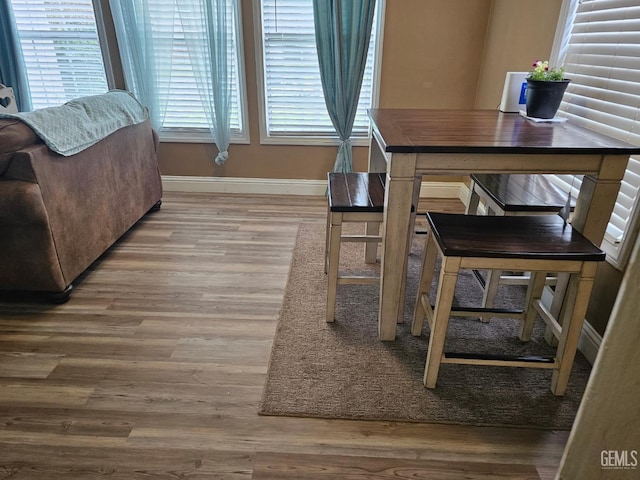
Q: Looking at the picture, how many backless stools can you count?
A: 3